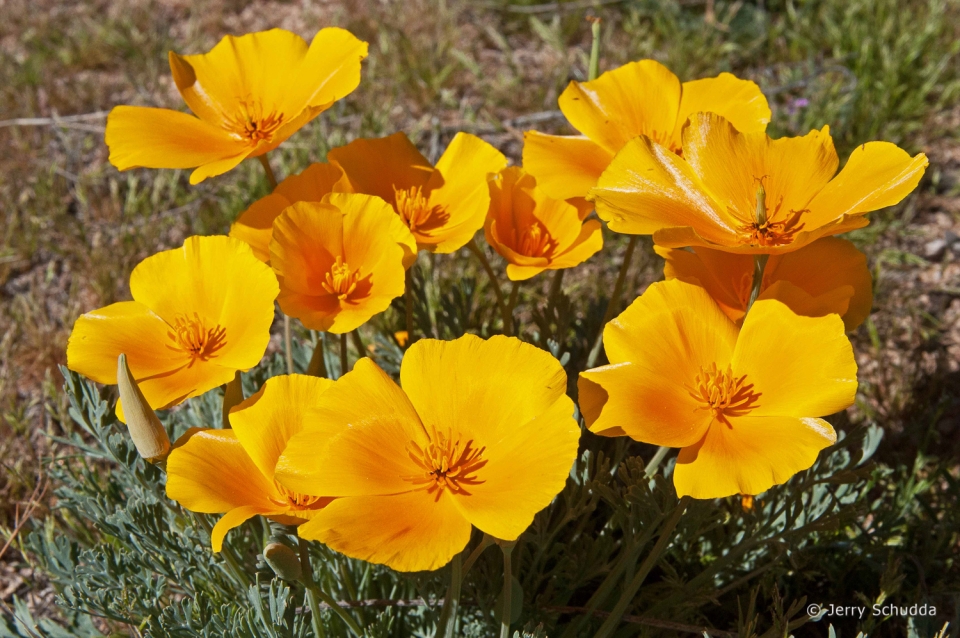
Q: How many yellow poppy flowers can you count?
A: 12